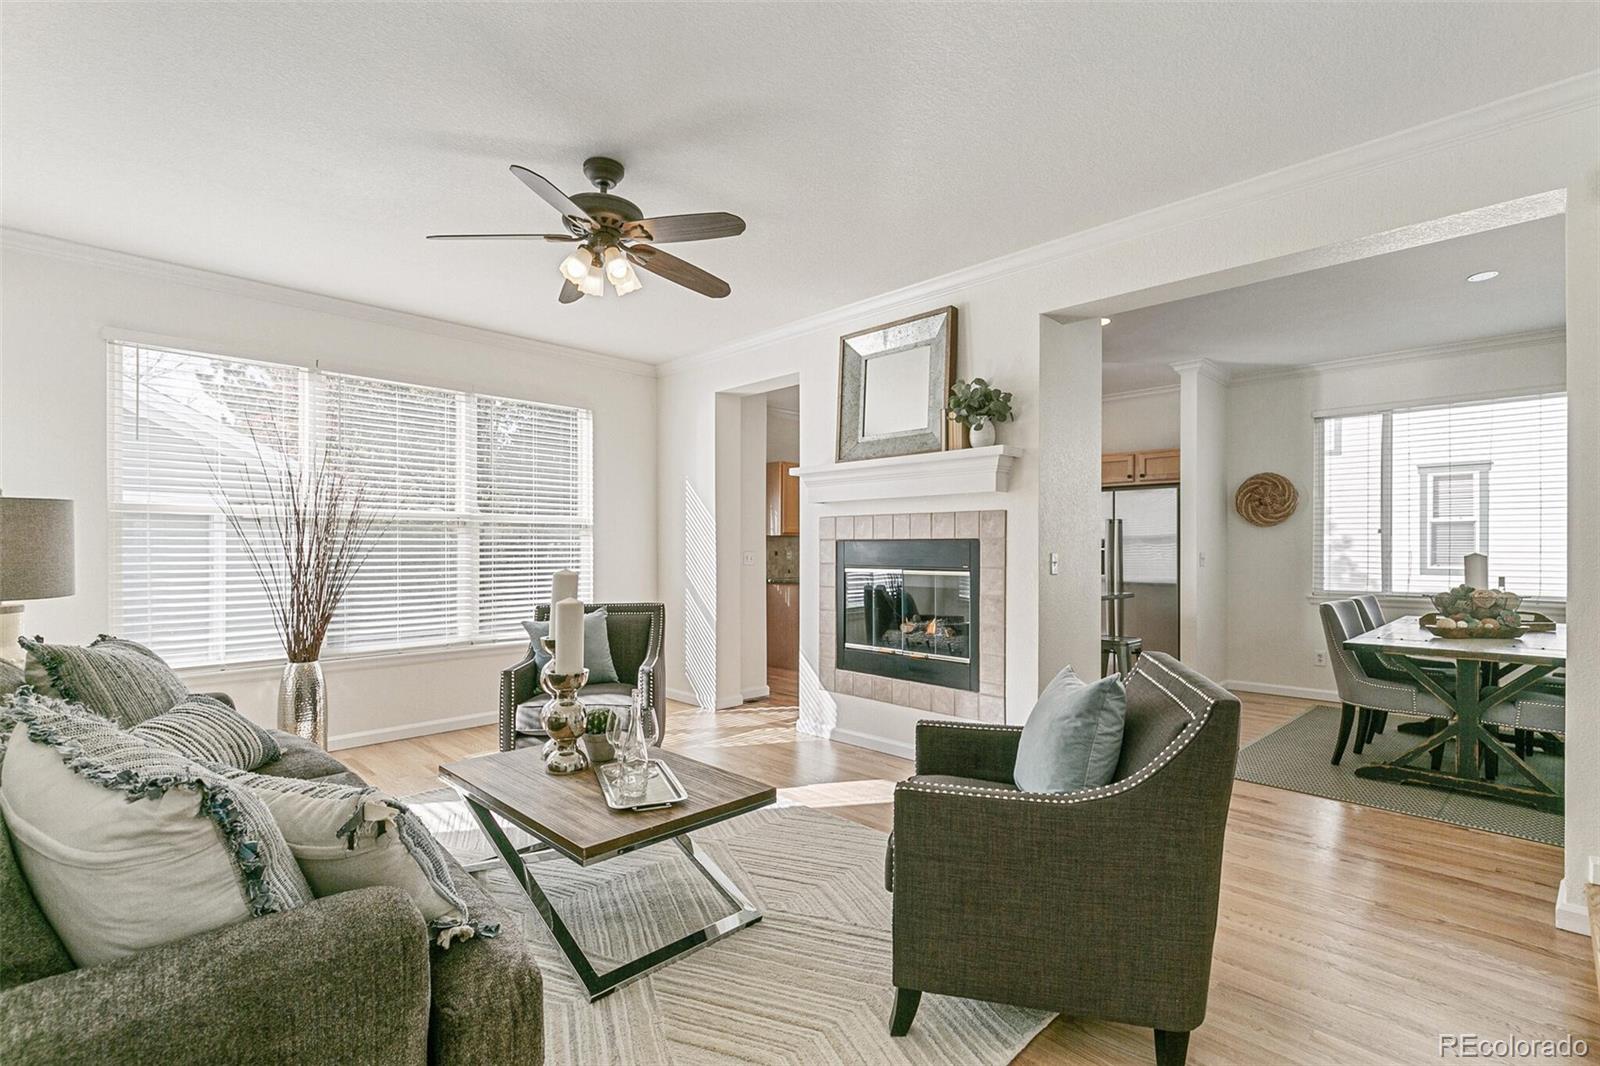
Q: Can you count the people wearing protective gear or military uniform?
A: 0